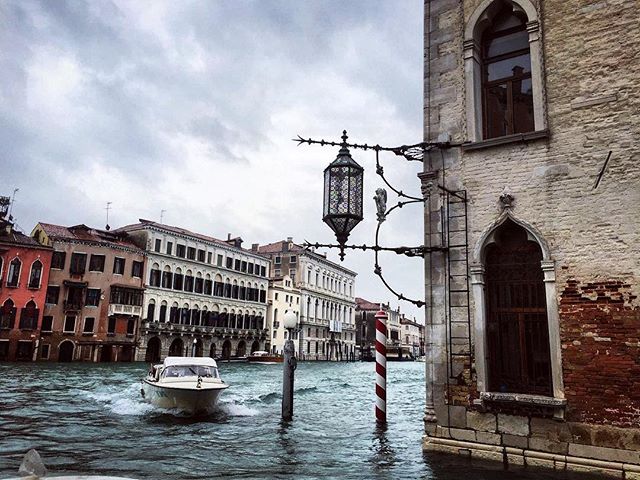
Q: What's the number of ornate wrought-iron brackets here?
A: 2